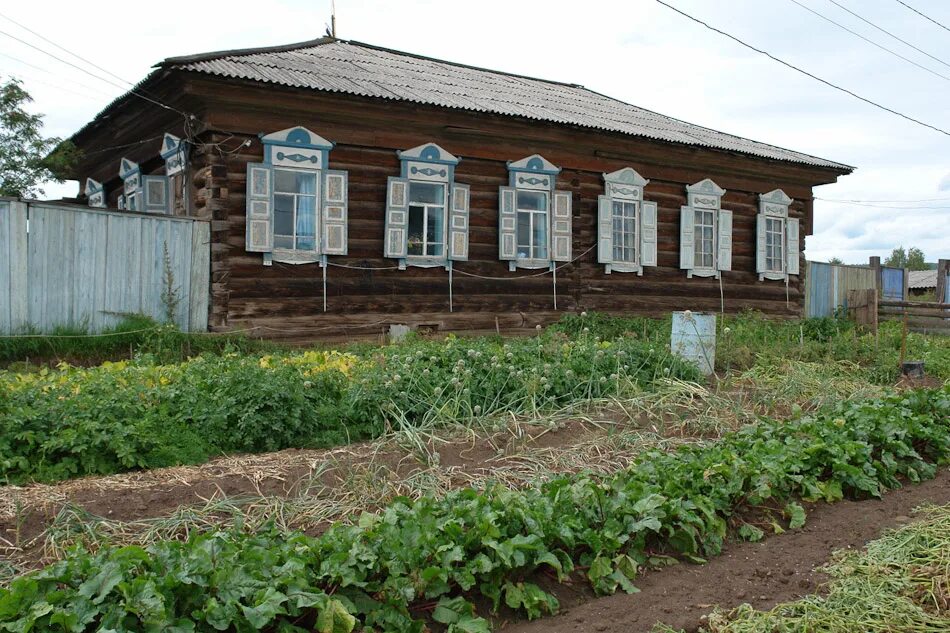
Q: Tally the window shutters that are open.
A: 12